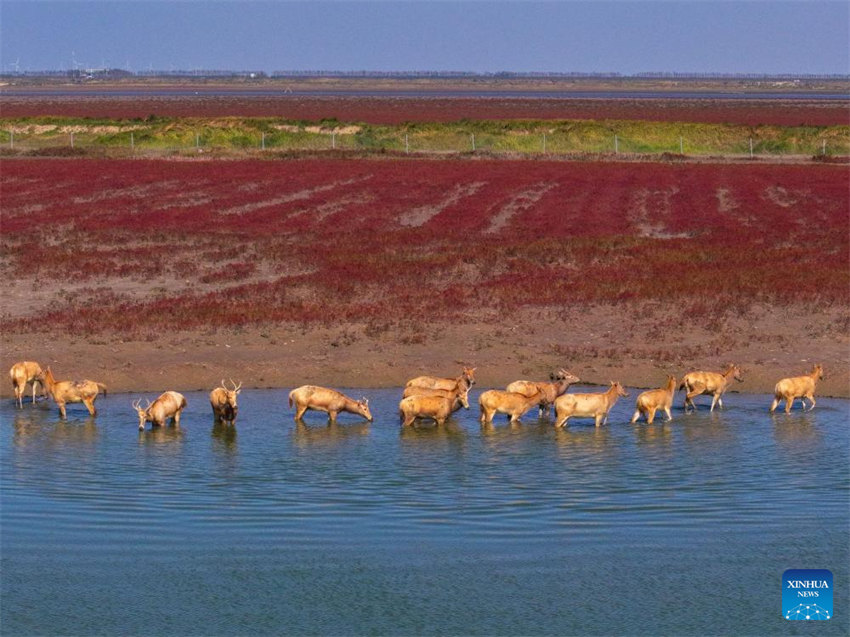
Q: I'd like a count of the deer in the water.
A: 14